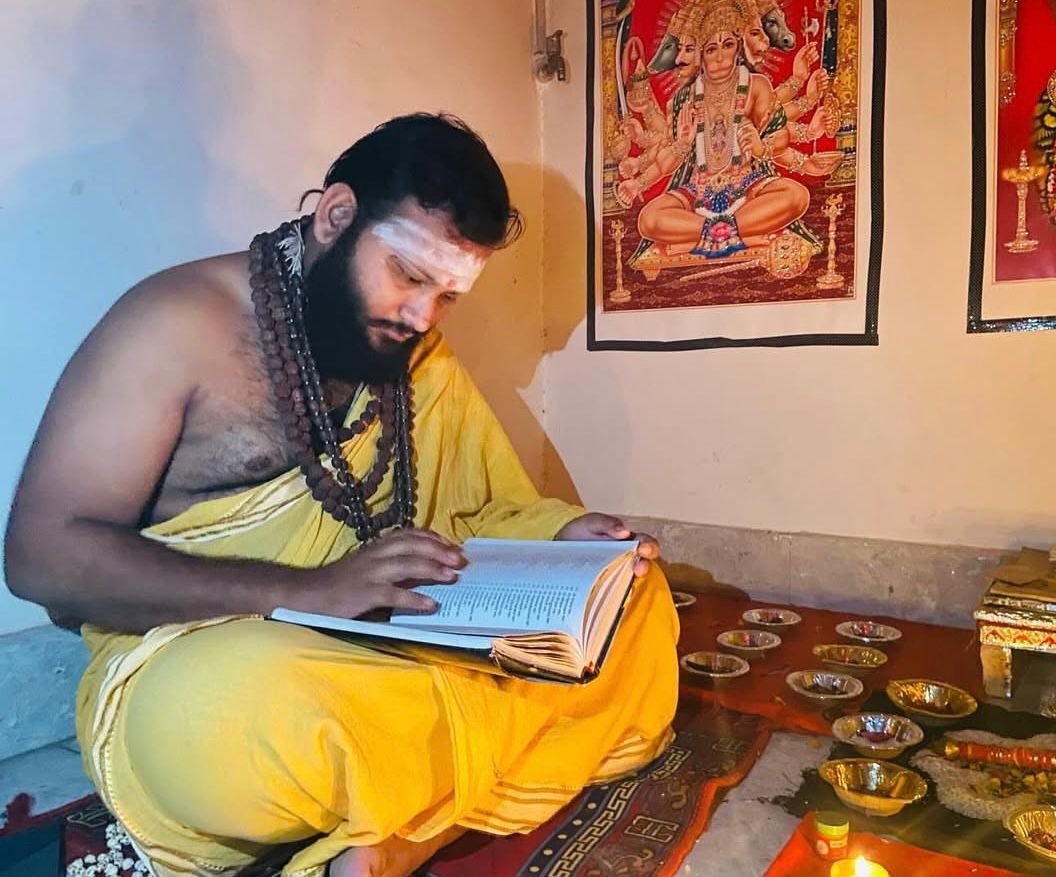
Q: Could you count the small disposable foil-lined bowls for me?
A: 11